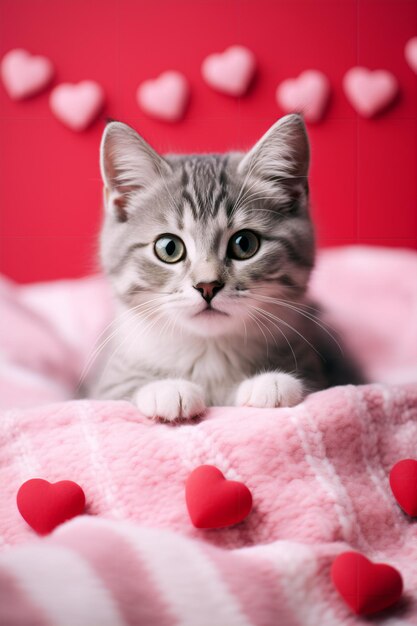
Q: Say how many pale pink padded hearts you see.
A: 7